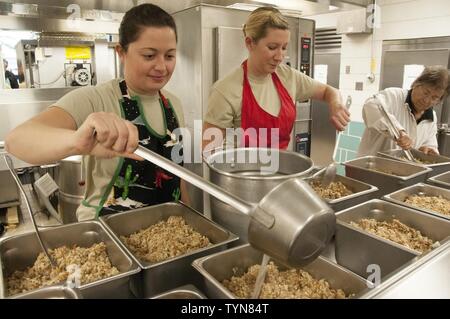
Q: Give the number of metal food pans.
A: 11